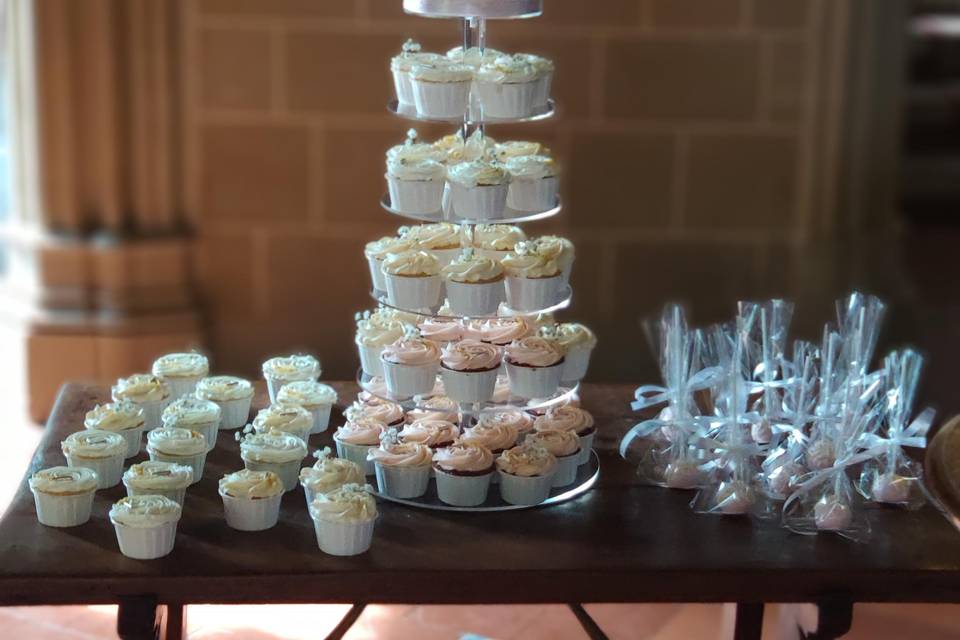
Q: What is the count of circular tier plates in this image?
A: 6